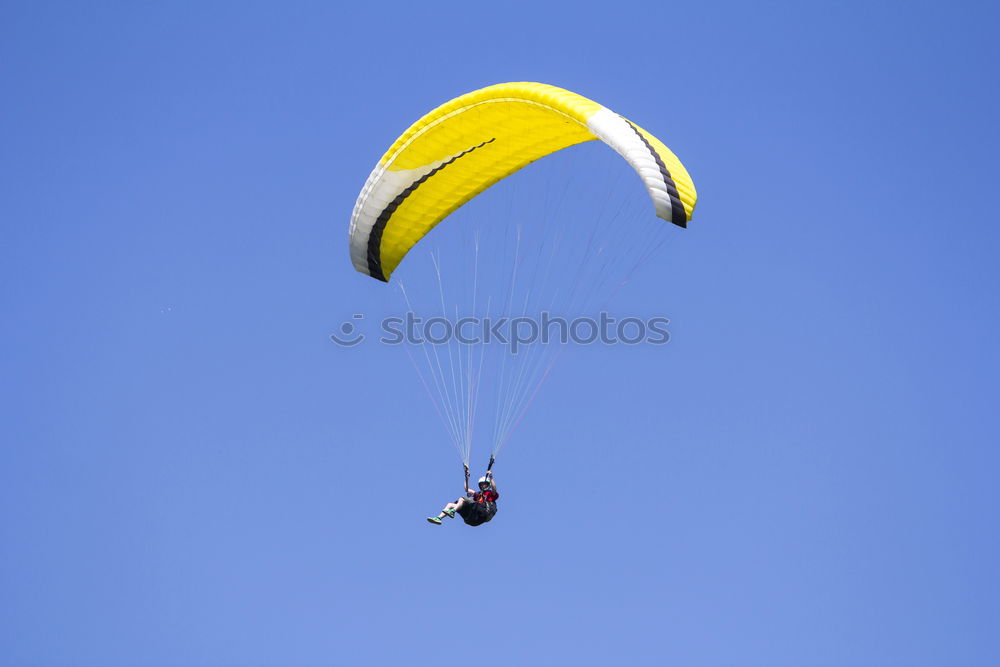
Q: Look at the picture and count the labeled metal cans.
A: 0